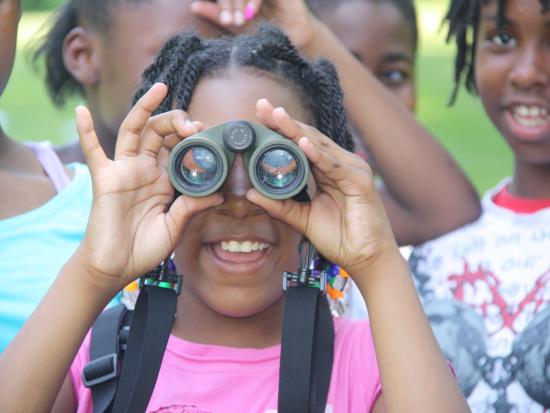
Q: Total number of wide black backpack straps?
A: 2